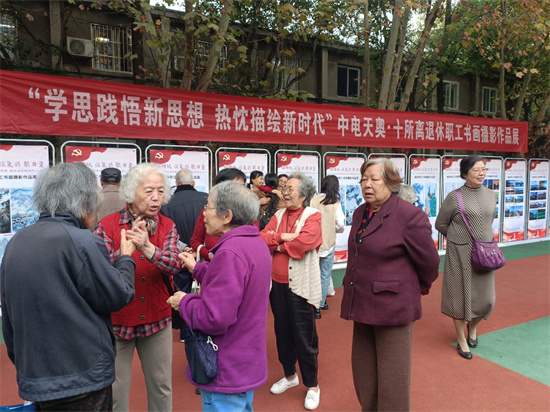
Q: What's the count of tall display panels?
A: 12